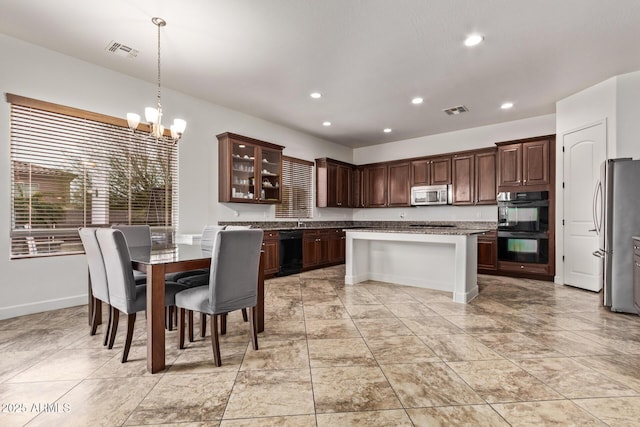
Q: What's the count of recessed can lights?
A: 6